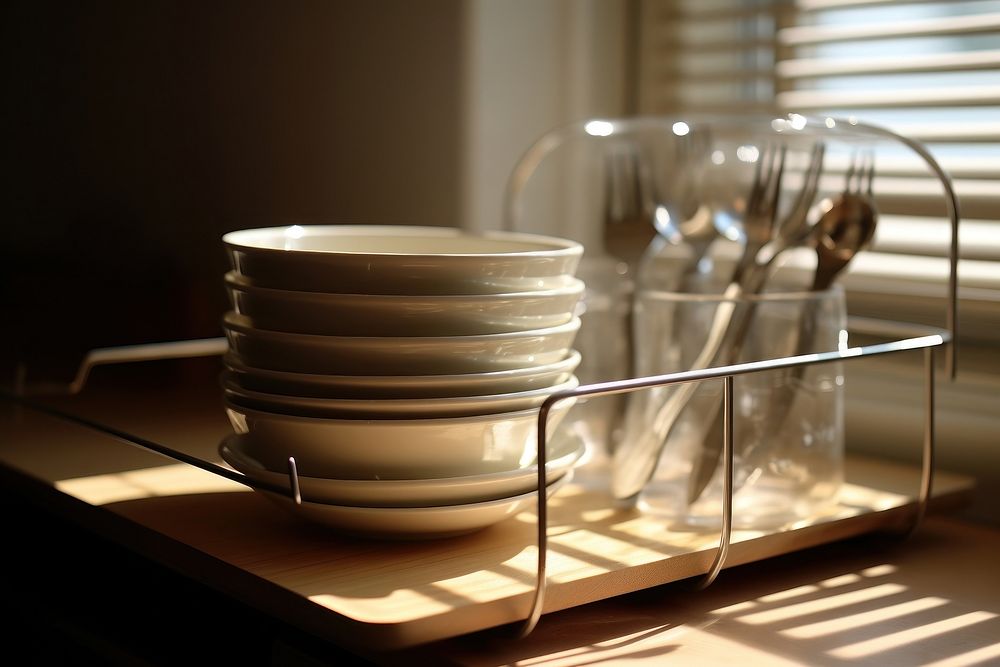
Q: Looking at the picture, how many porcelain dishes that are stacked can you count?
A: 8